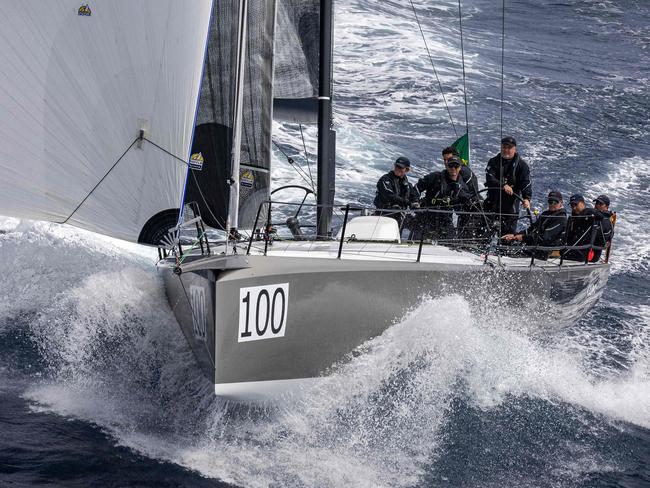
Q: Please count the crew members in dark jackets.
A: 7